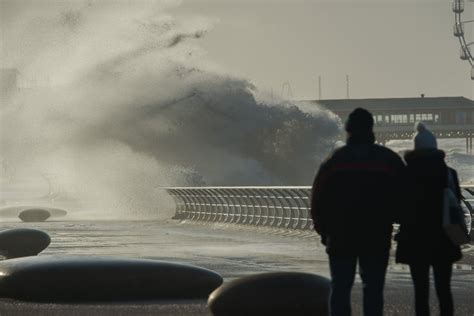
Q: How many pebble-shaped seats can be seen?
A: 5